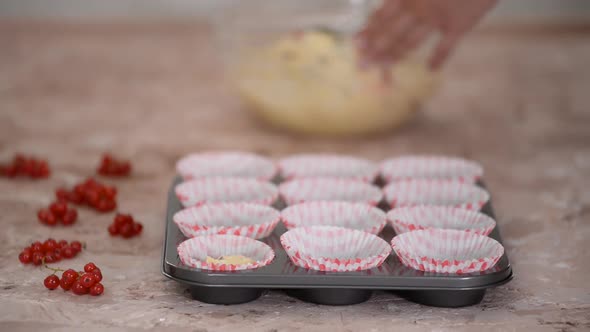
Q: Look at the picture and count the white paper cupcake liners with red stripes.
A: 12